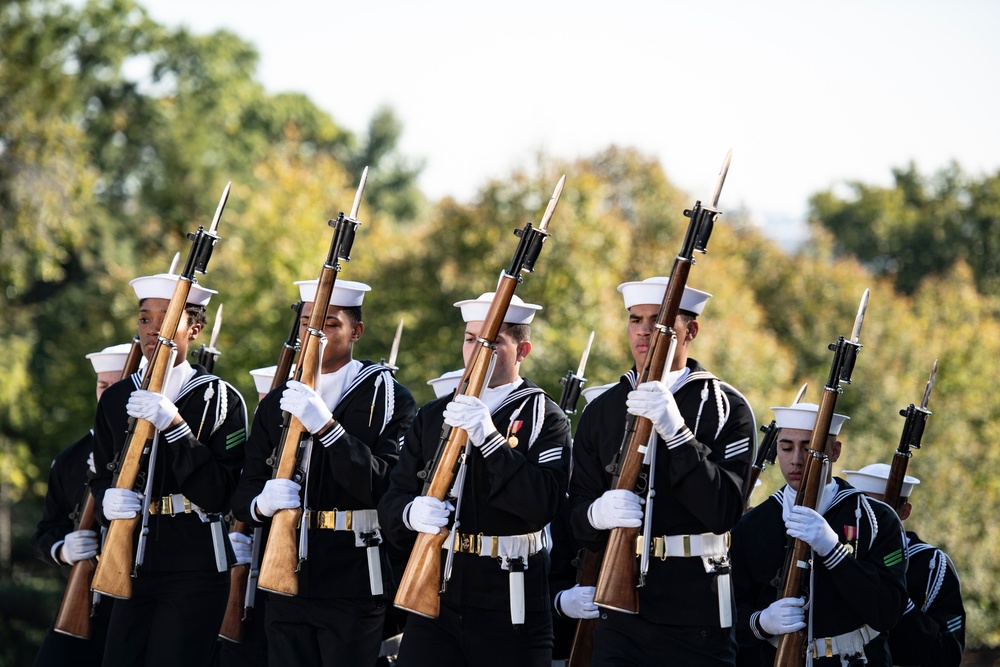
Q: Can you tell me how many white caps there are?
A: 10